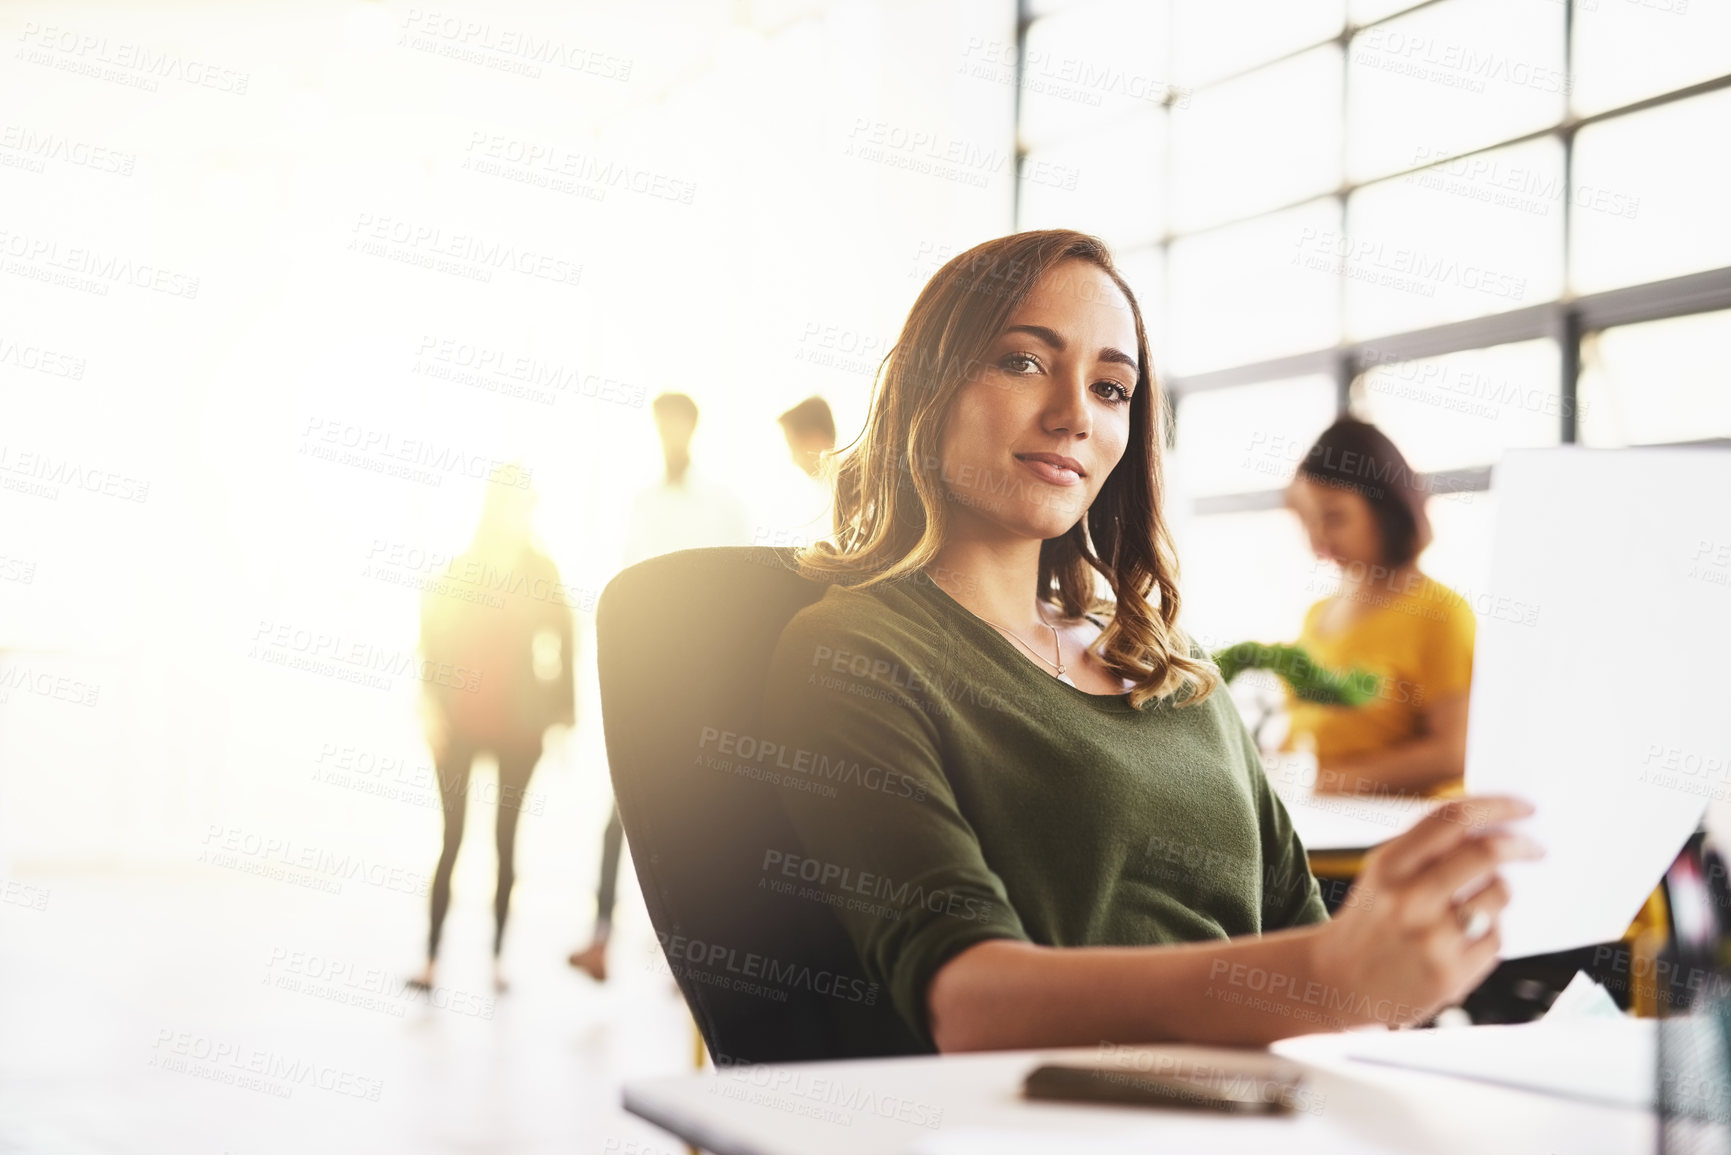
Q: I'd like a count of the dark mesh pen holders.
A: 1